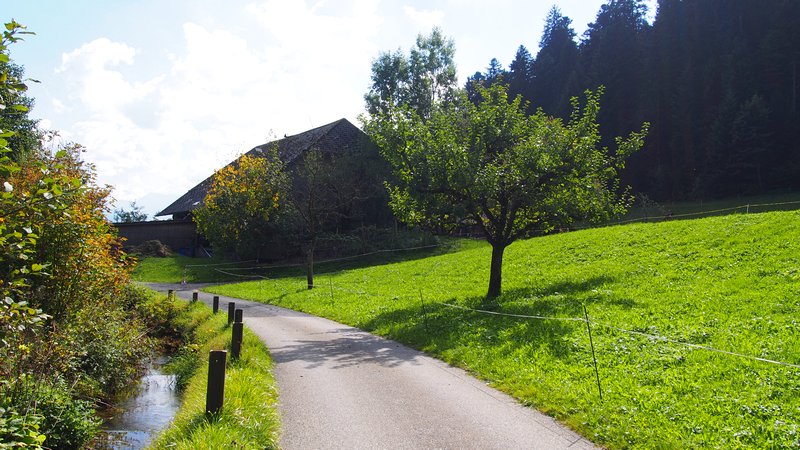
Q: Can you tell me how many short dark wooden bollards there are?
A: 7